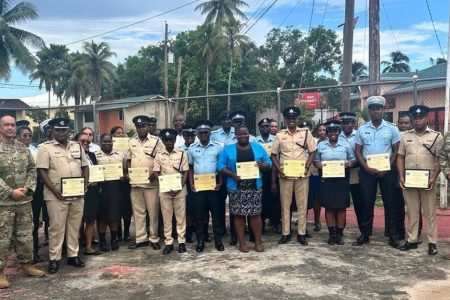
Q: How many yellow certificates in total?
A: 13